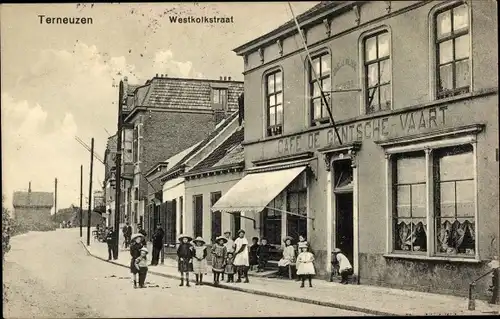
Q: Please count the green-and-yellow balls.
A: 0